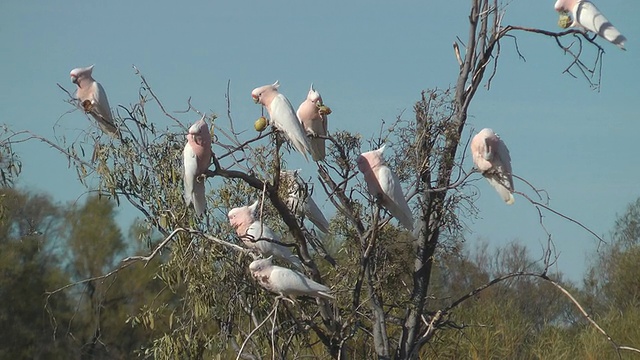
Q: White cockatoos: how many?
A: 10